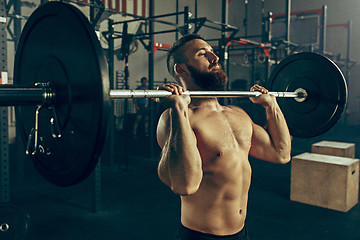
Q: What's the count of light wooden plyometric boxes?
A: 2